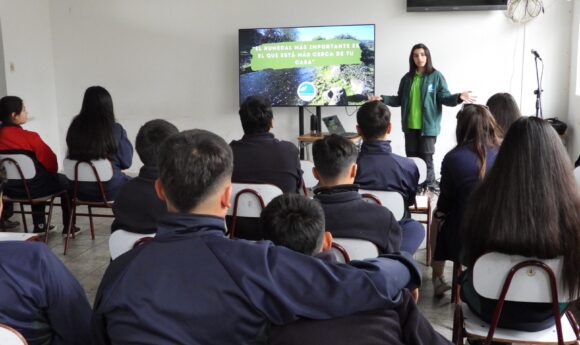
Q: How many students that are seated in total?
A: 12